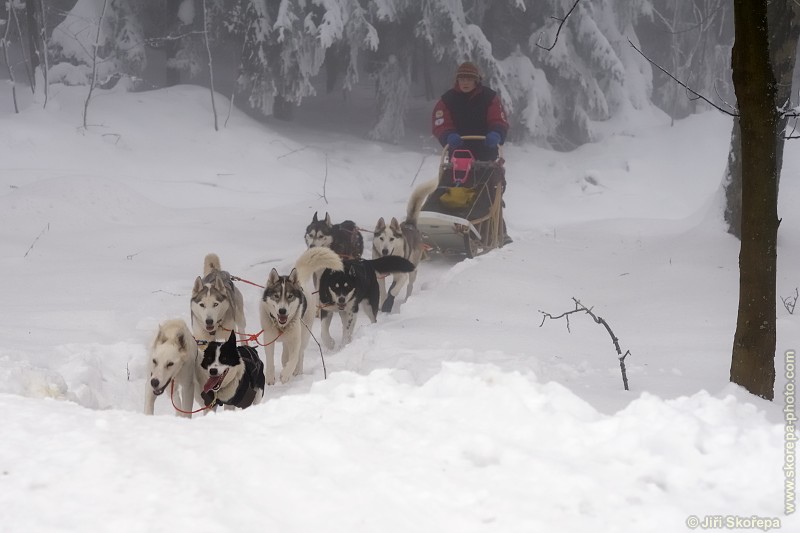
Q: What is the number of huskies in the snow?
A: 7